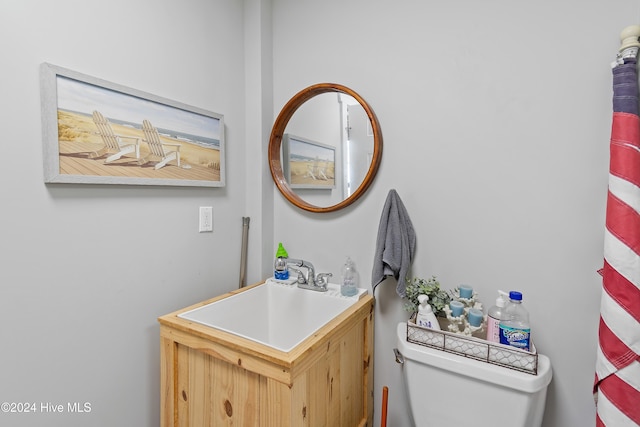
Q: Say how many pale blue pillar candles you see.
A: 3